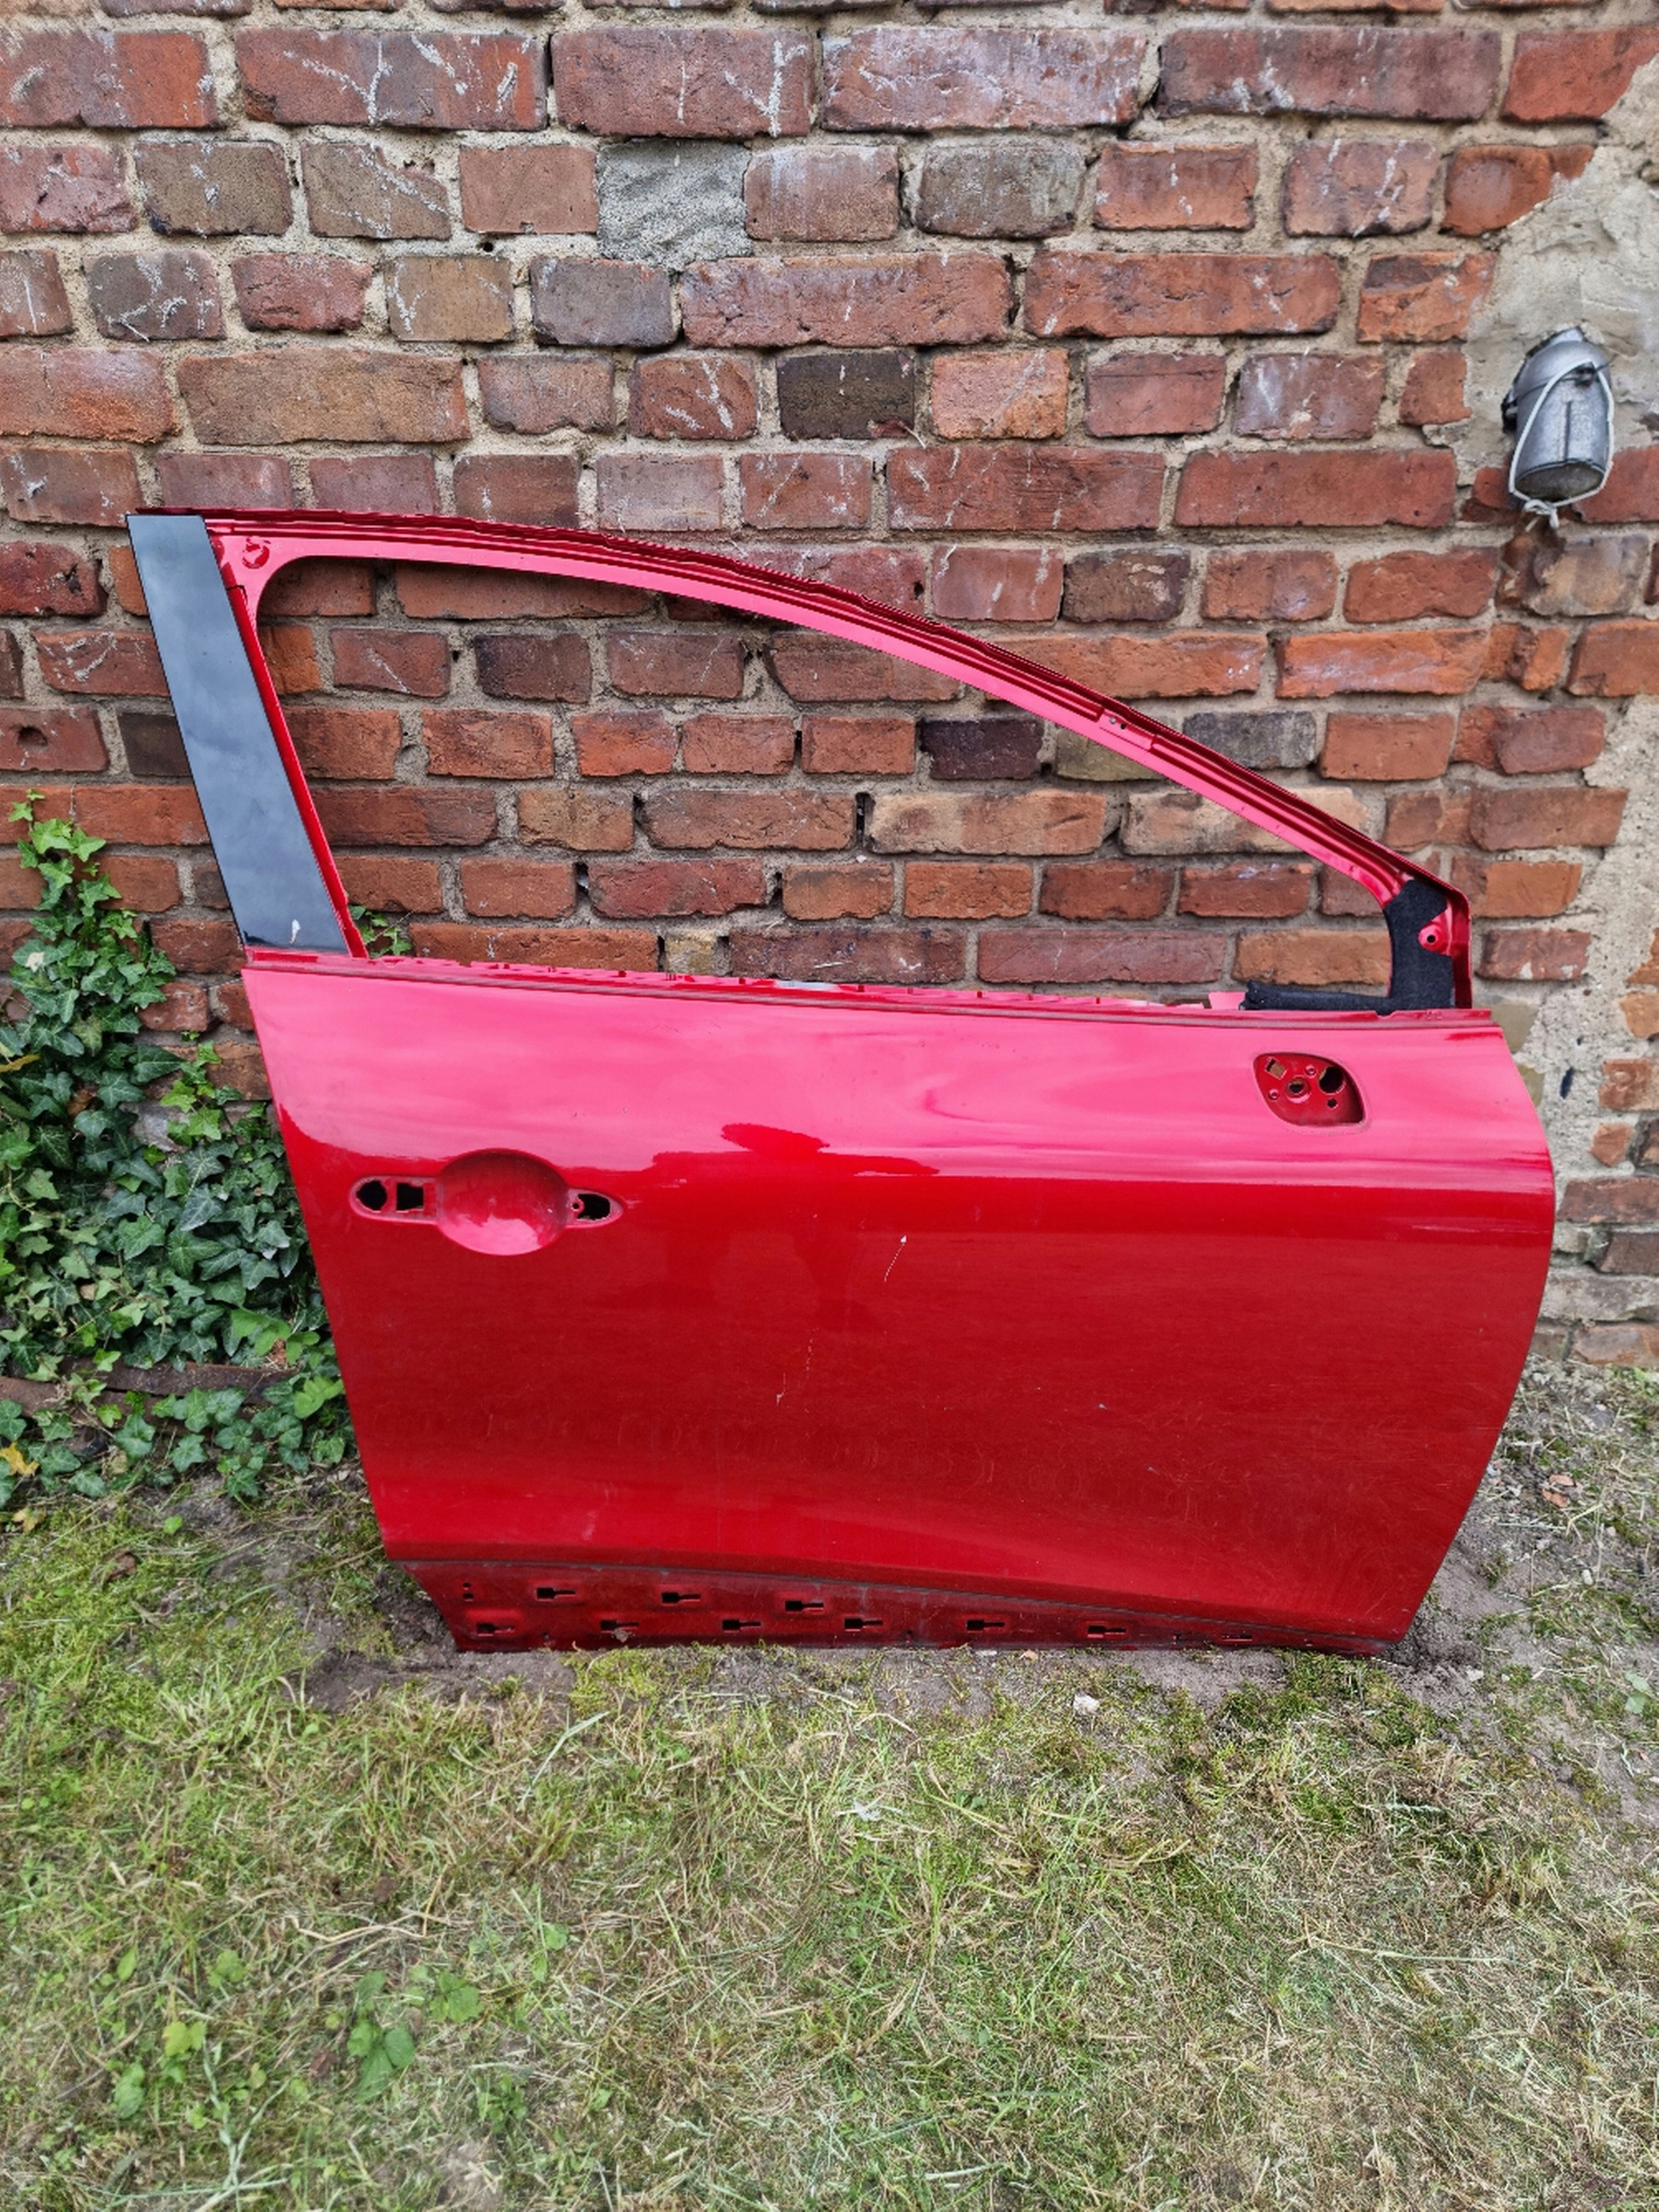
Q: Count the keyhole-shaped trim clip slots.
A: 9